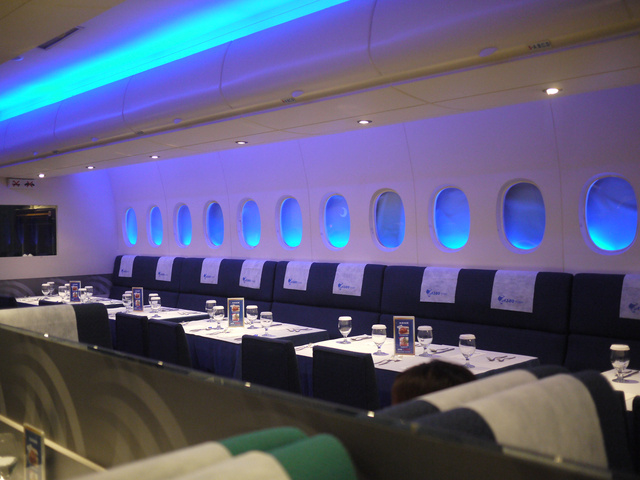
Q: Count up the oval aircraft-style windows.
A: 11